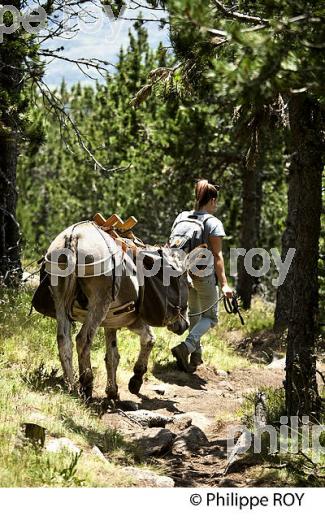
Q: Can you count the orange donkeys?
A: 0